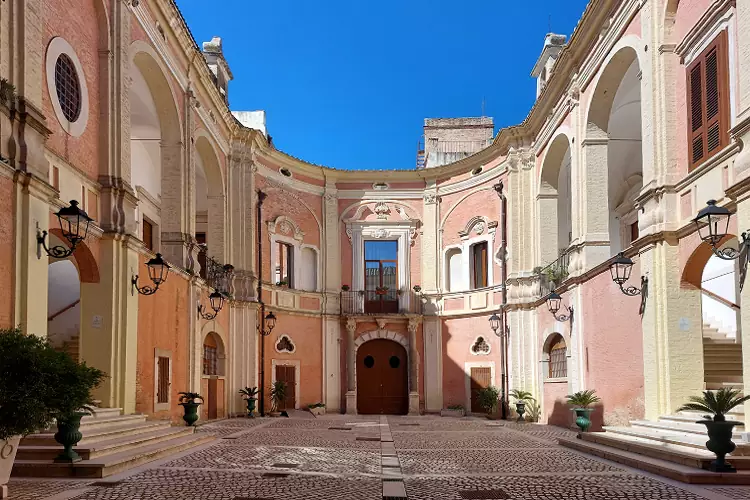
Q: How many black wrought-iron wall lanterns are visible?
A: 8